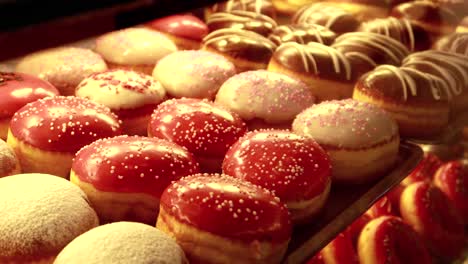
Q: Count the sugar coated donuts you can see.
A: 3